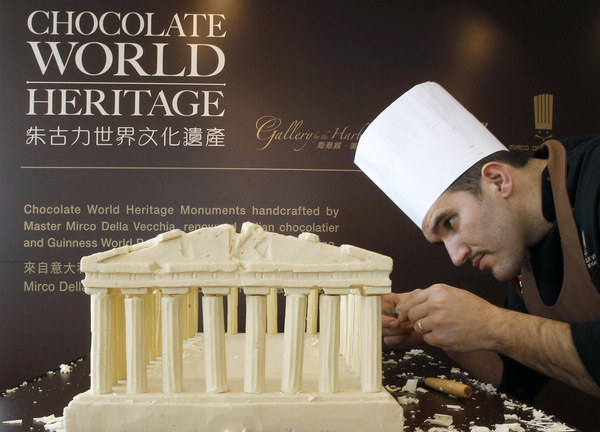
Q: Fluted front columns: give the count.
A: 8